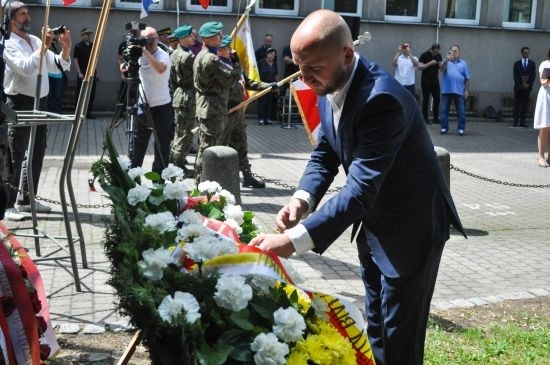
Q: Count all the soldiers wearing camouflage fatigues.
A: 3